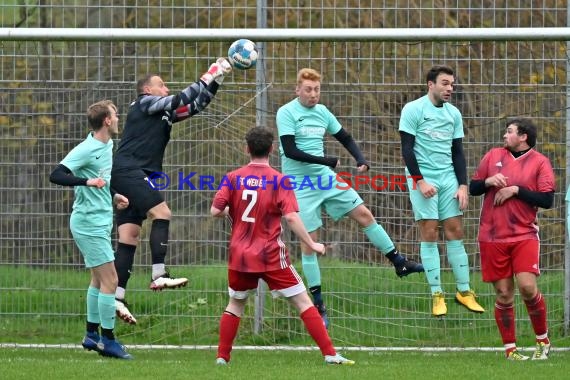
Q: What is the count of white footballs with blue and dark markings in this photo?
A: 1